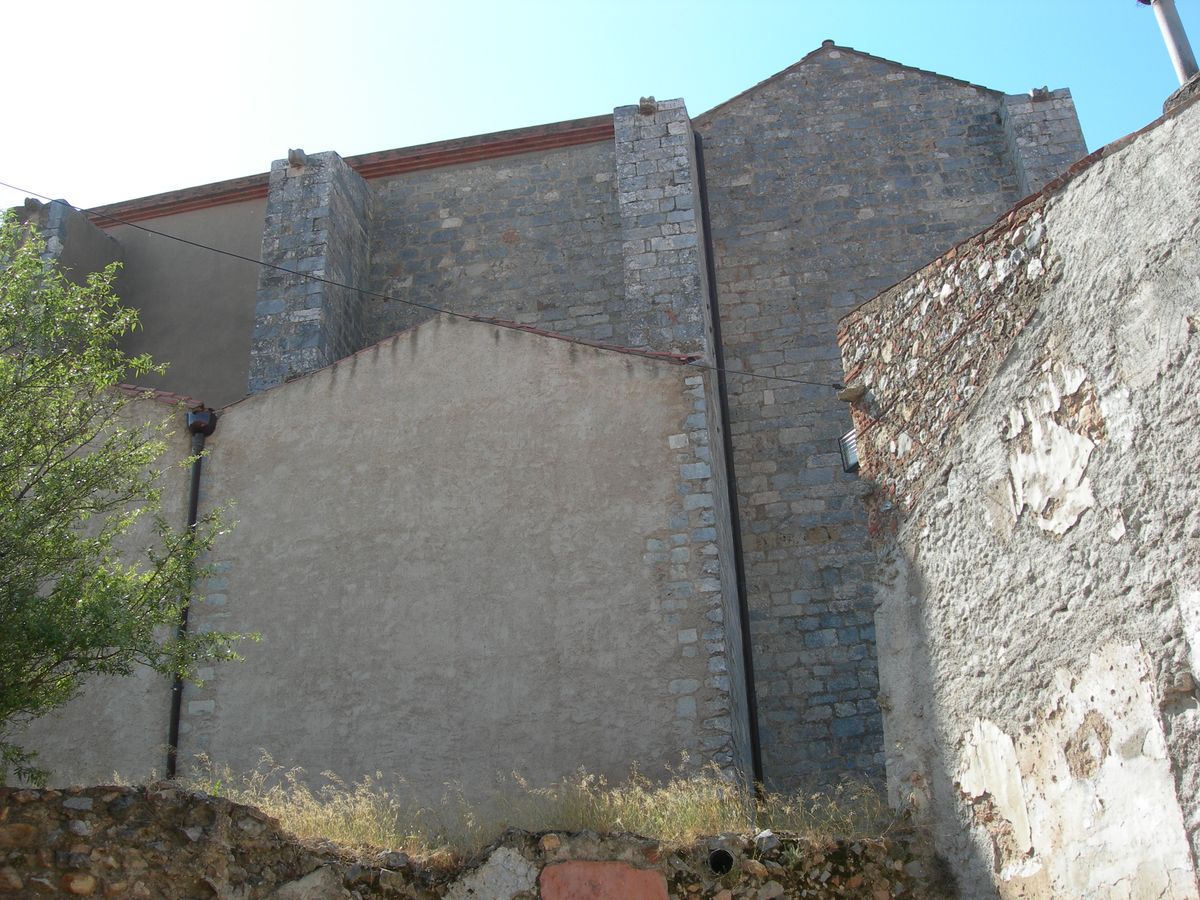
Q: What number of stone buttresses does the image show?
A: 4